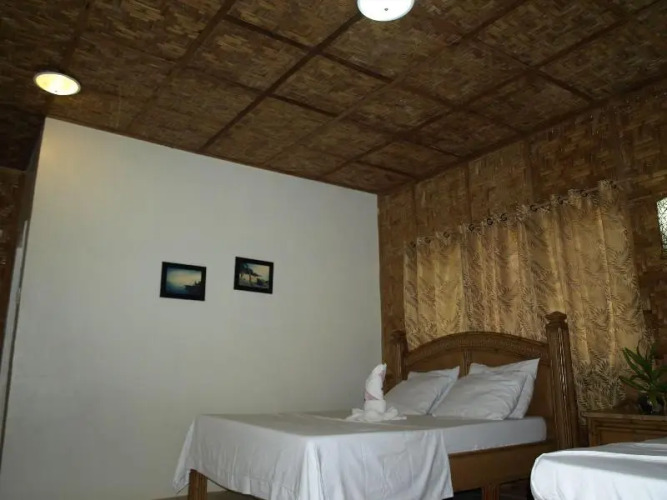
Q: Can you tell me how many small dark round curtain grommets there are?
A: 10